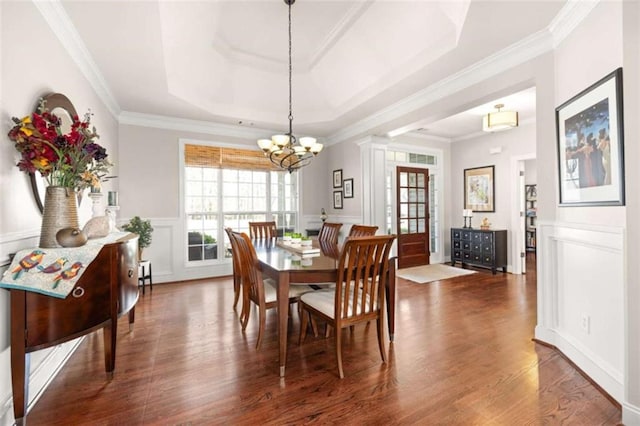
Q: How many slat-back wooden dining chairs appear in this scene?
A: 6